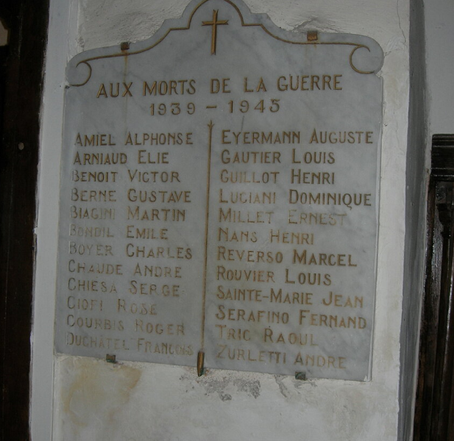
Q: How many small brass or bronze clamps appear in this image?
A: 4